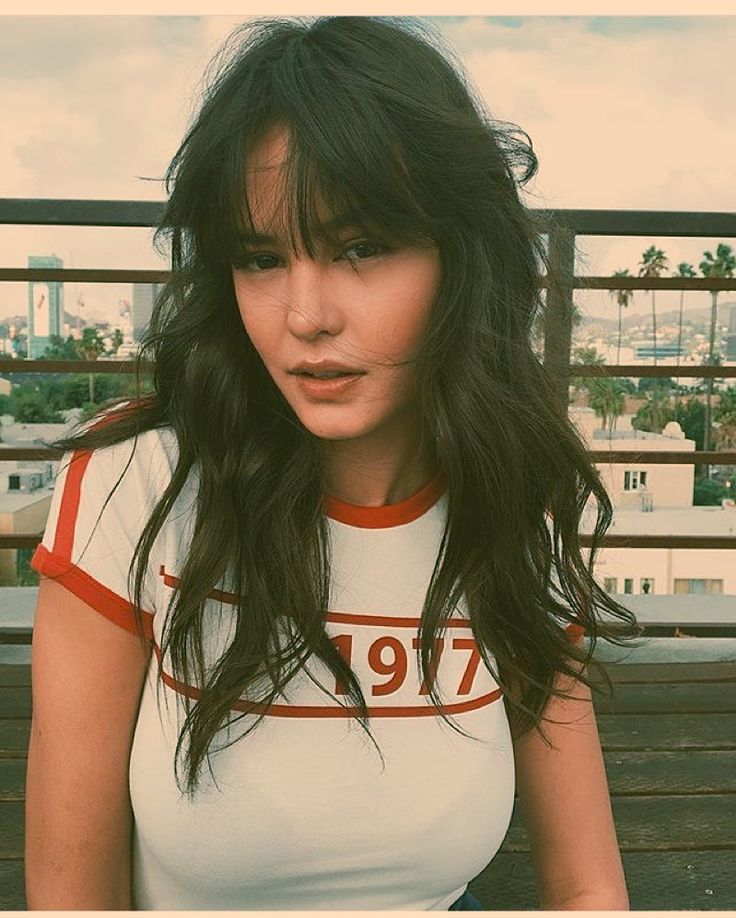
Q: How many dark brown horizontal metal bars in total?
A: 5